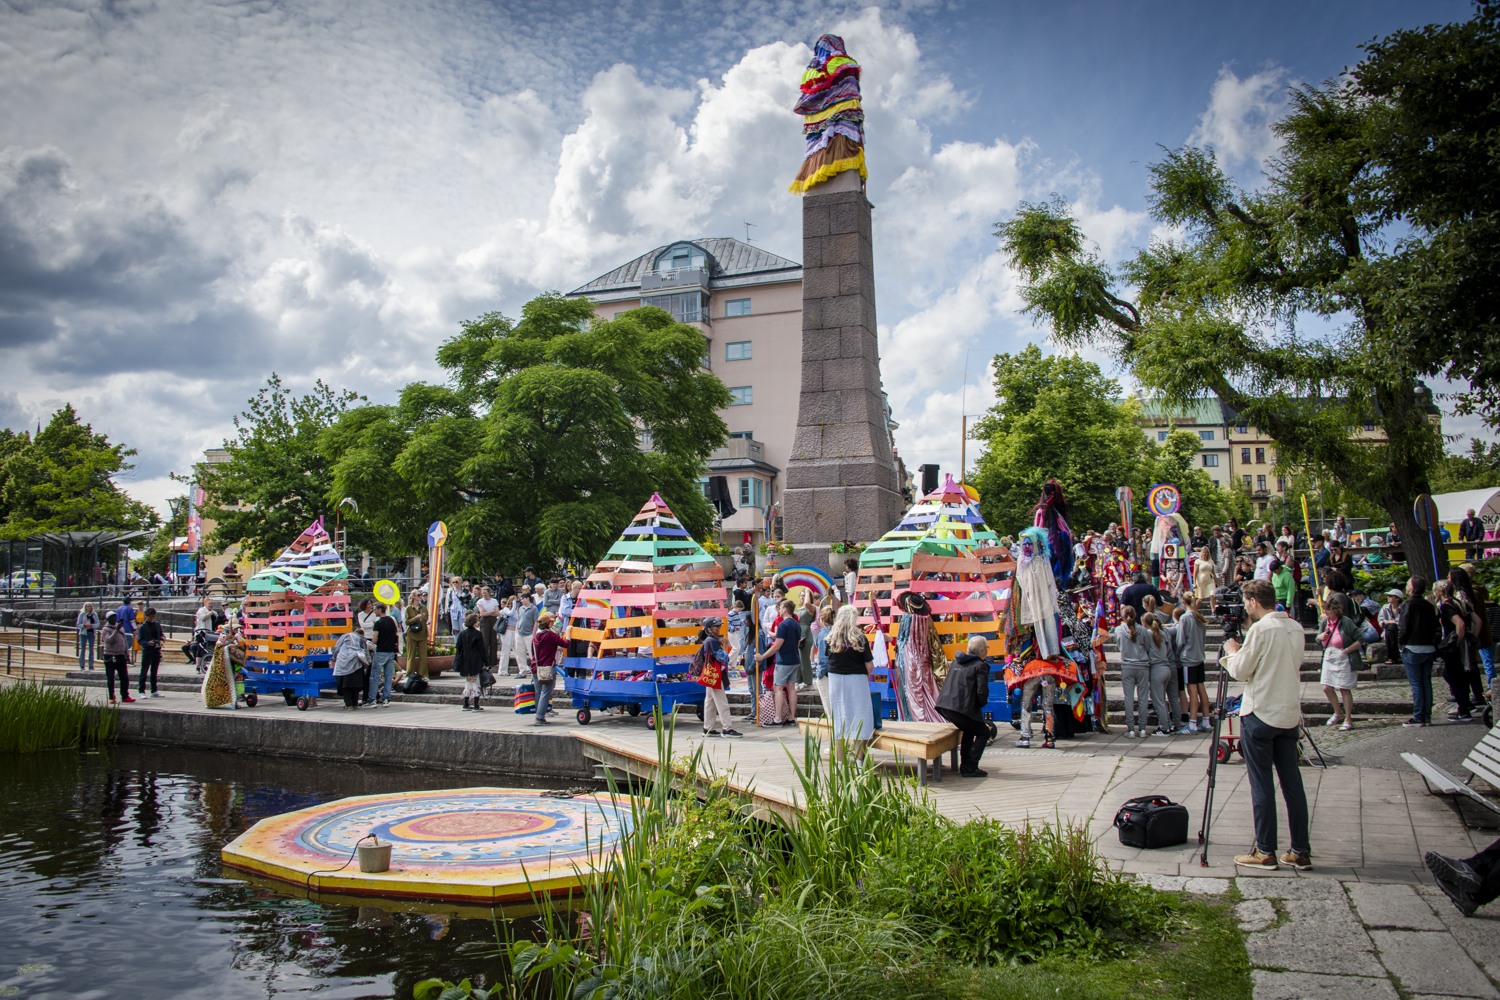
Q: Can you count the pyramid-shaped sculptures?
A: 3